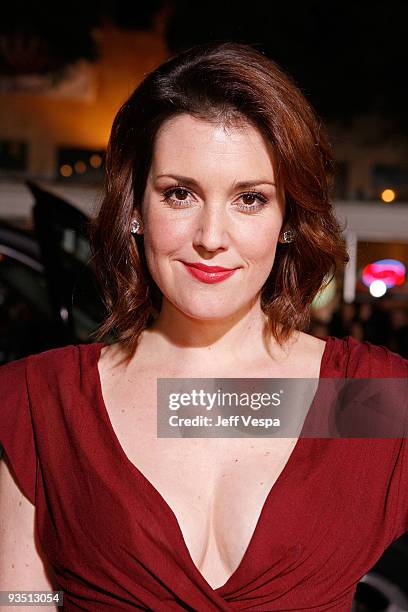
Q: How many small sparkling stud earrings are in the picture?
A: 2